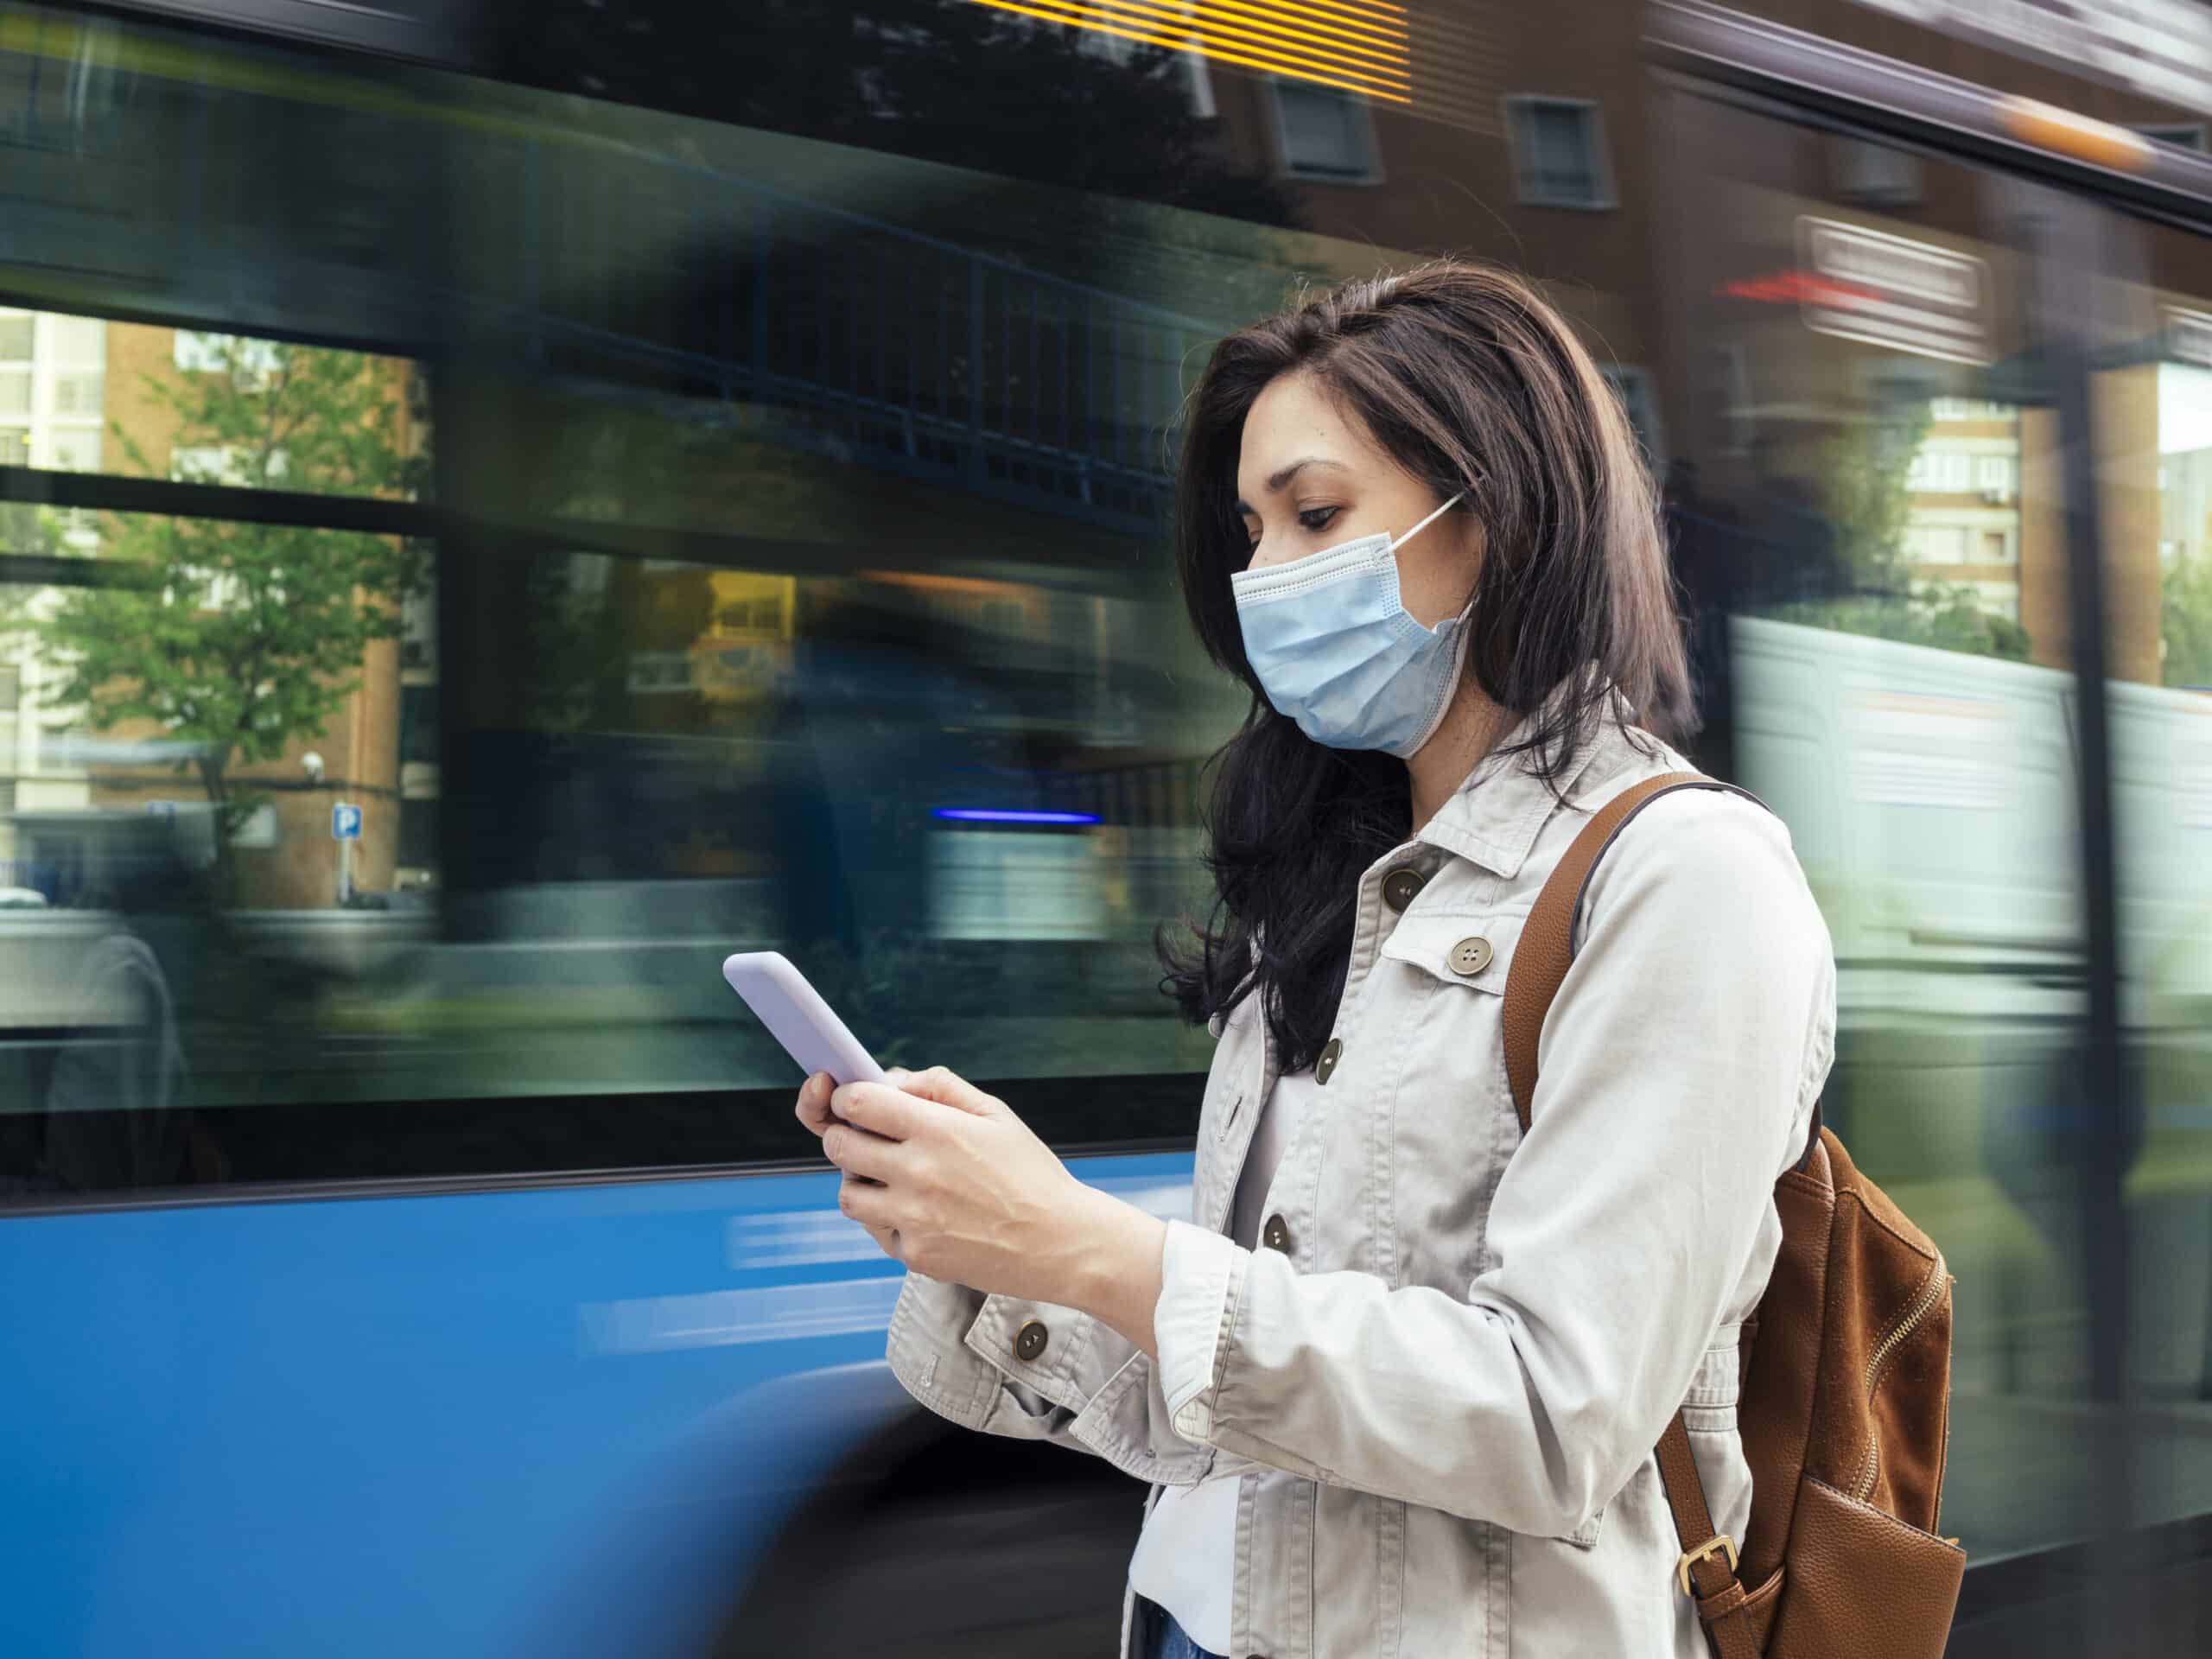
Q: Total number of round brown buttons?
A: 5